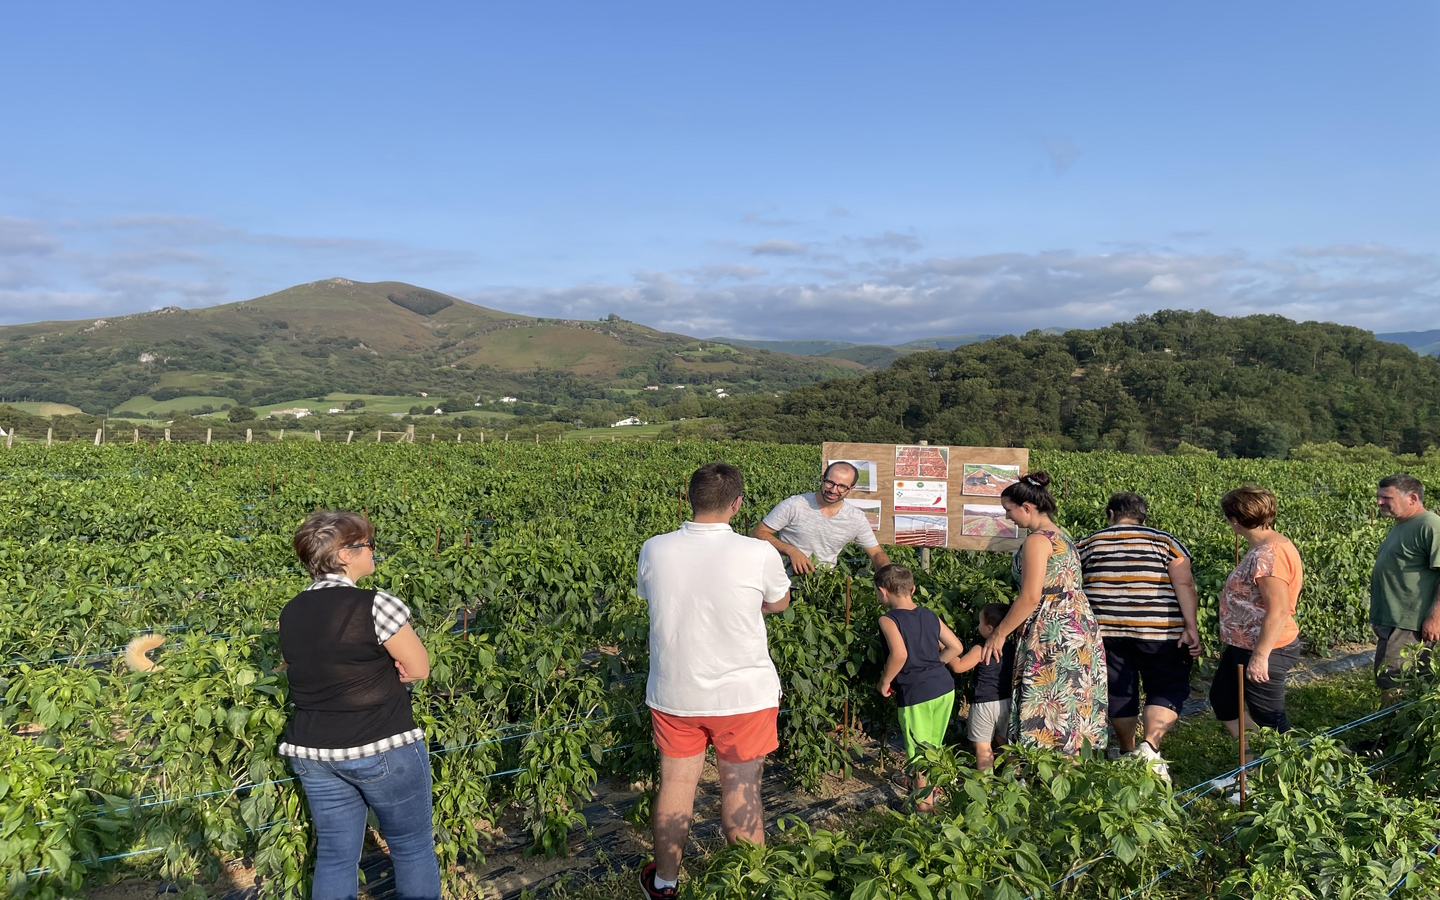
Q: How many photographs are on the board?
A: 6